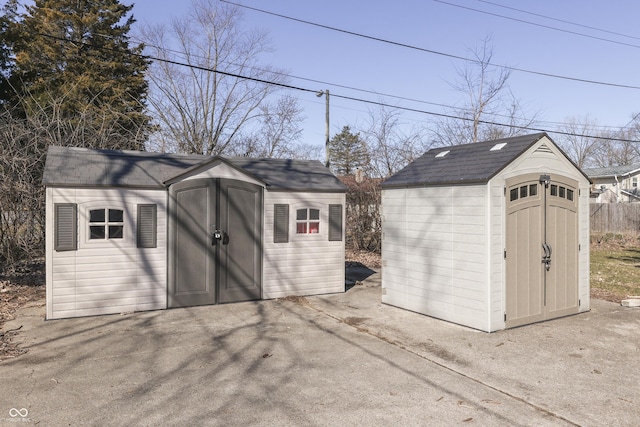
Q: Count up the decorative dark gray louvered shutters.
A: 4